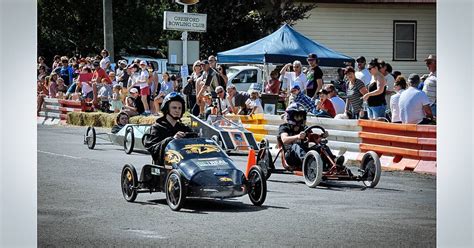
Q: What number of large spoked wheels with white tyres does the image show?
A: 2